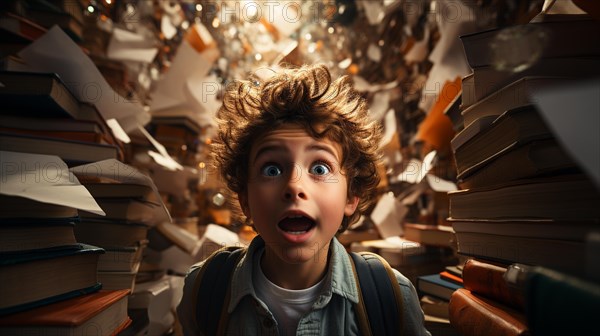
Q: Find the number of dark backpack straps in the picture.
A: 2